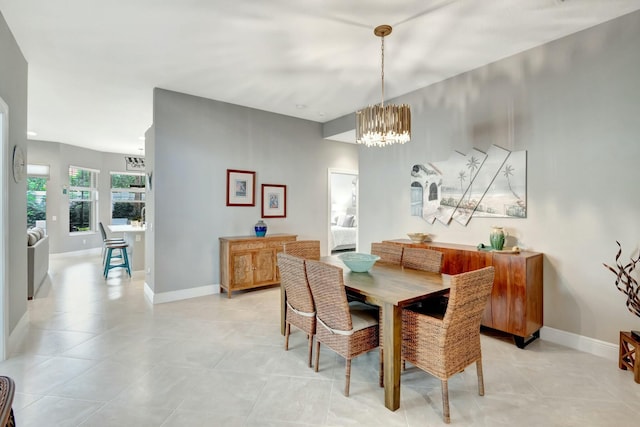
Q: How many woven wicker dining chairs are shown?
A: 6